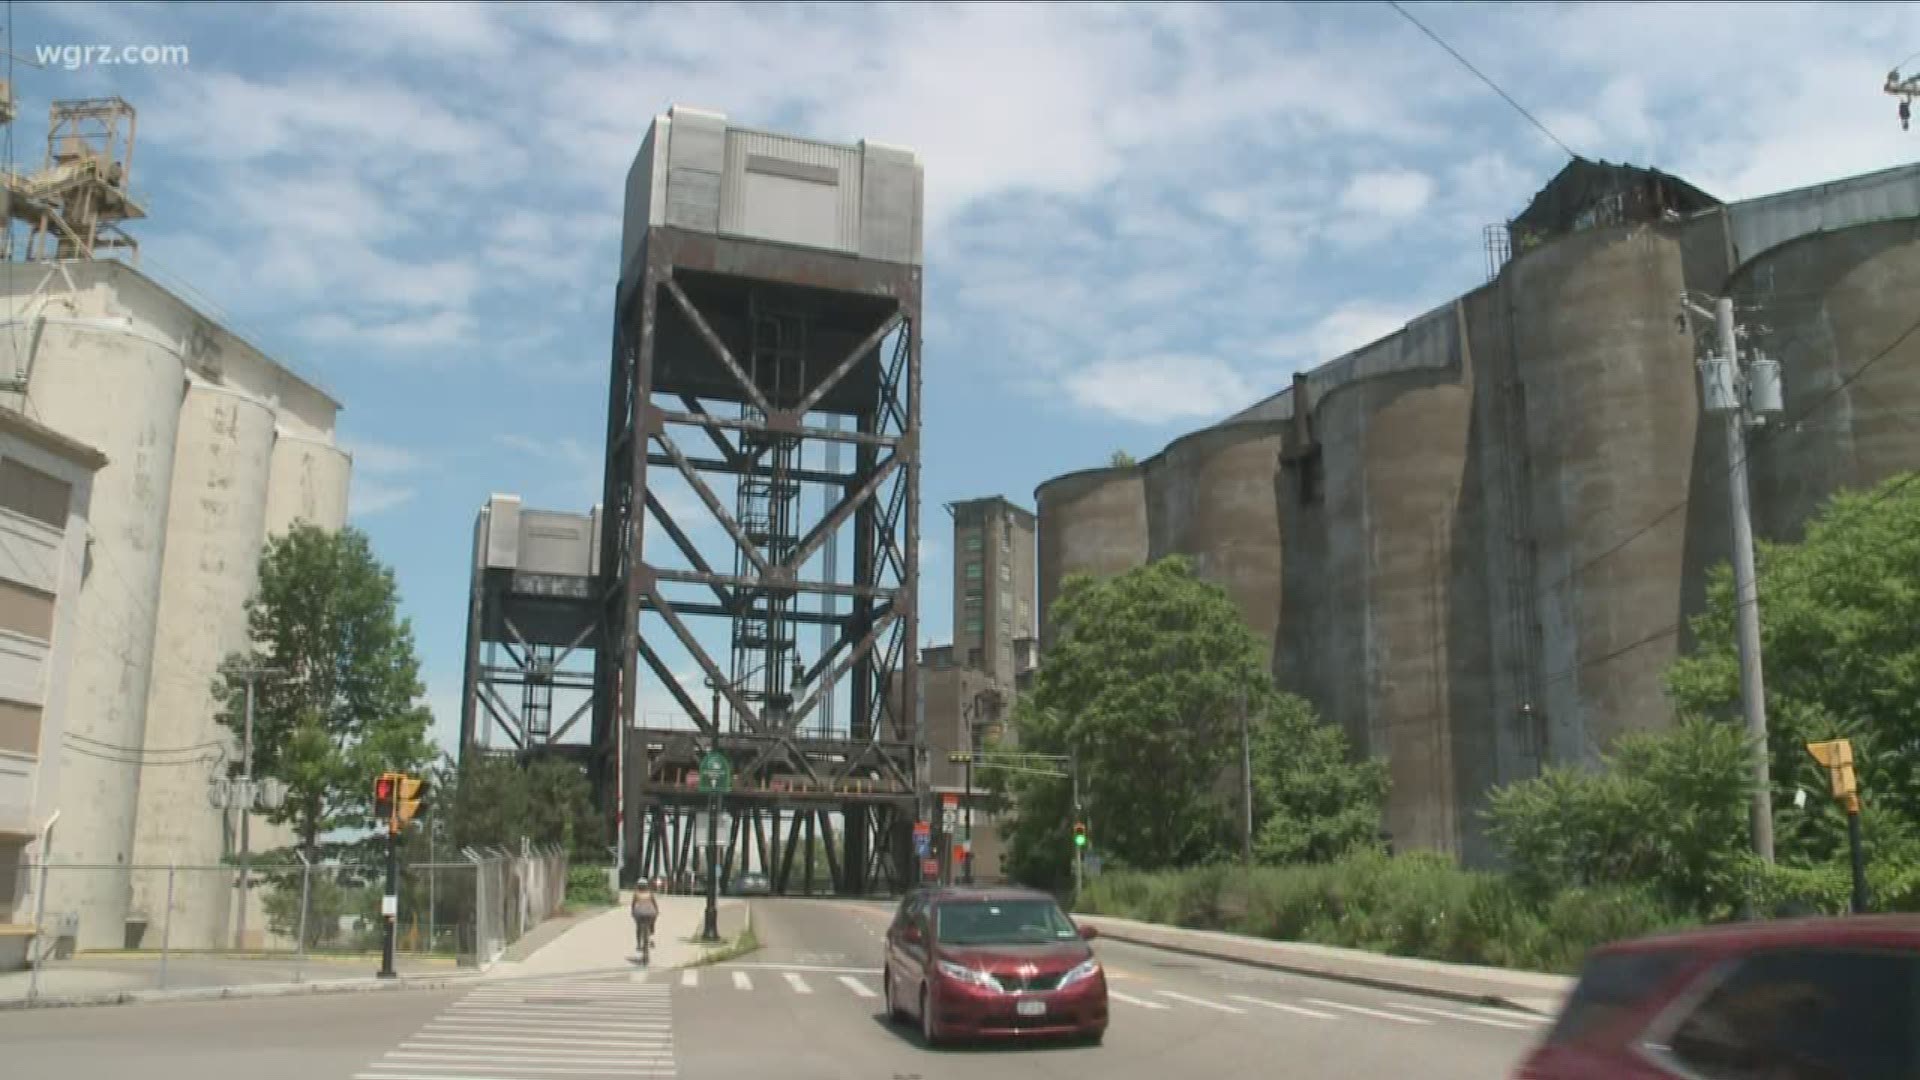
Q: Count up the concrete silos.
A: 8